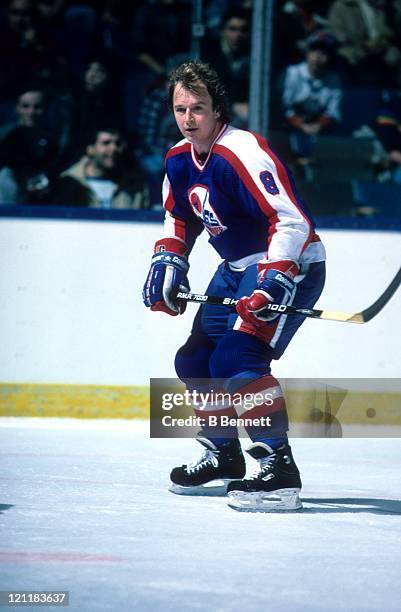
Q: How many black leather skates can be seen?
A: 2